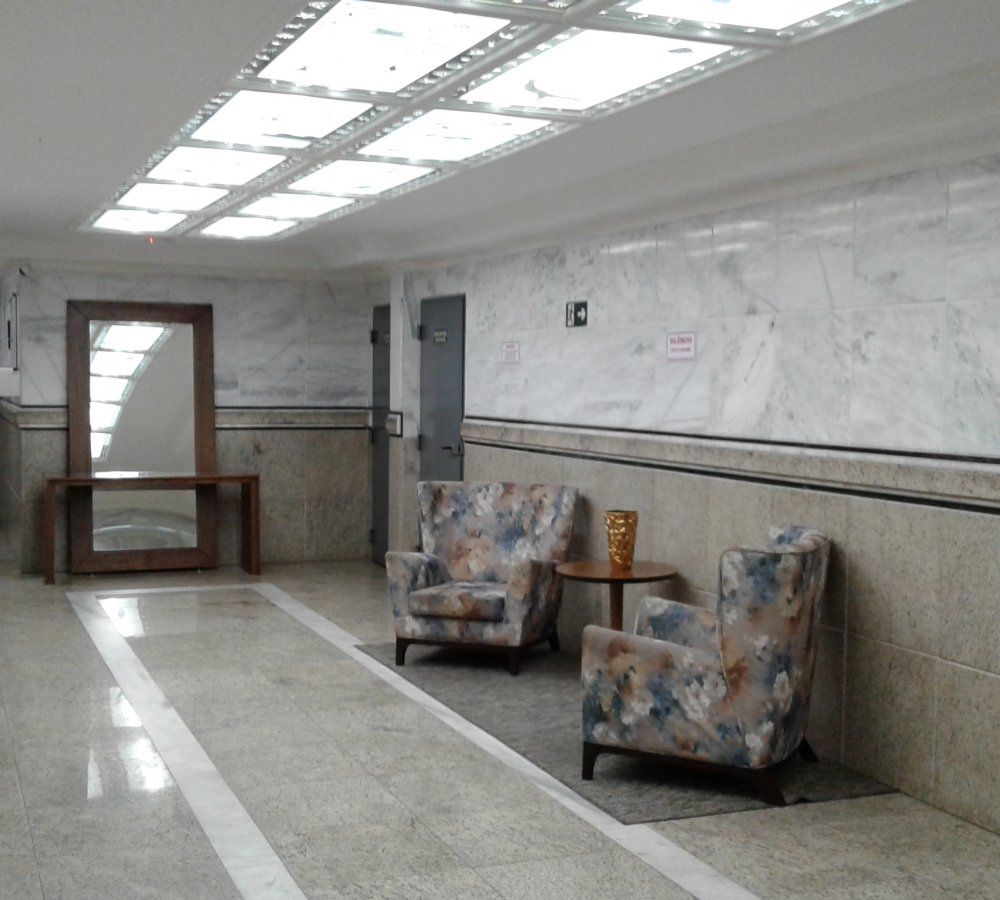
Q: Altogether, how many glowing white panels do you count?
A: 11